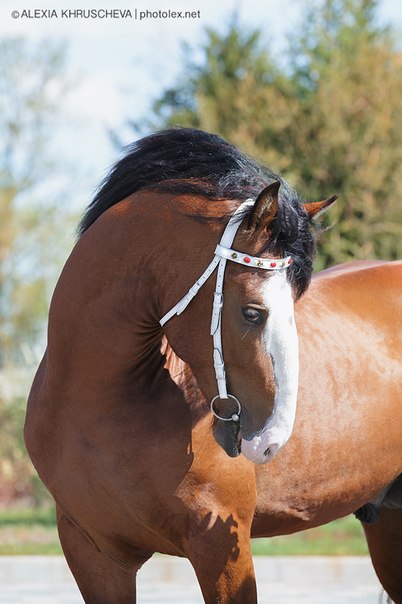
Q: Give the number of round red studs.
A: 3